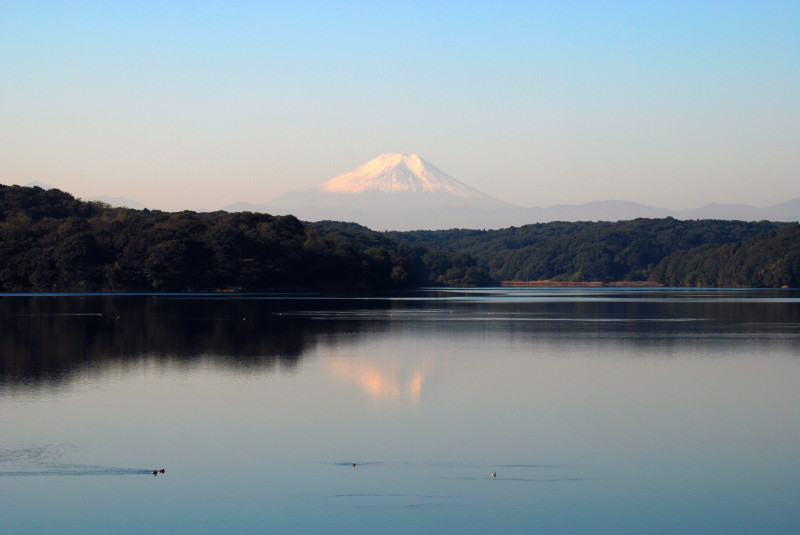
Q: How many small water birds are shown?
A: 4